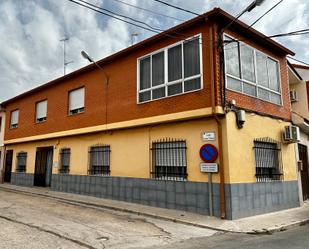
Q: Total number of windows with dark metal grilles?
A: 5